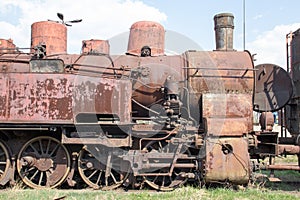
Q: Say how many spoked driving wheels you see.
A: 4